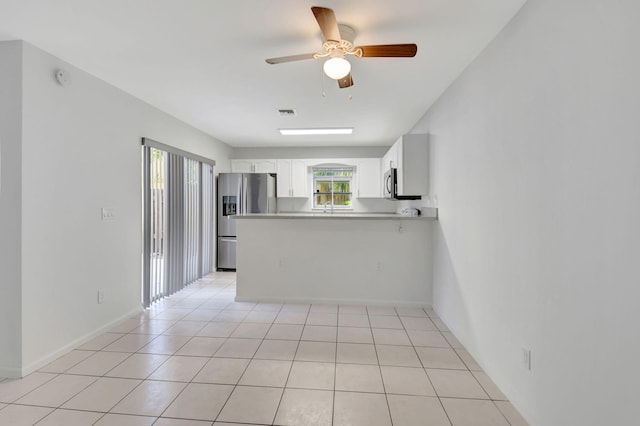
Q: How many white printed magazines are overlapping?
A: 0